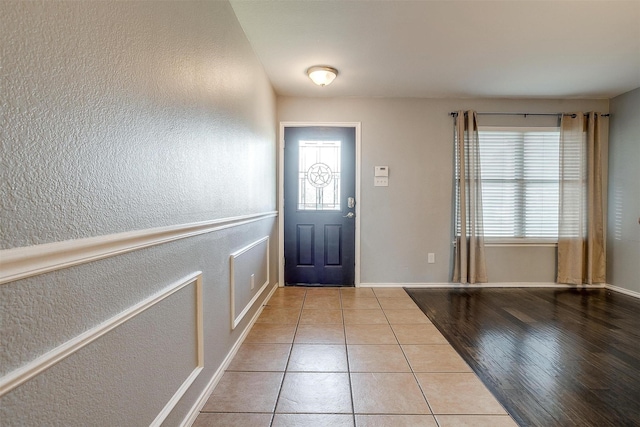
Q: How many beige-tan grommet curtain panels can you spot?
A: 2